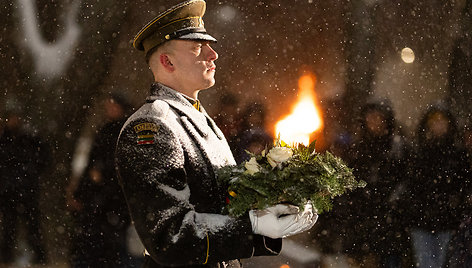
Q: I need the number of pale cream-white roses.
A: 2